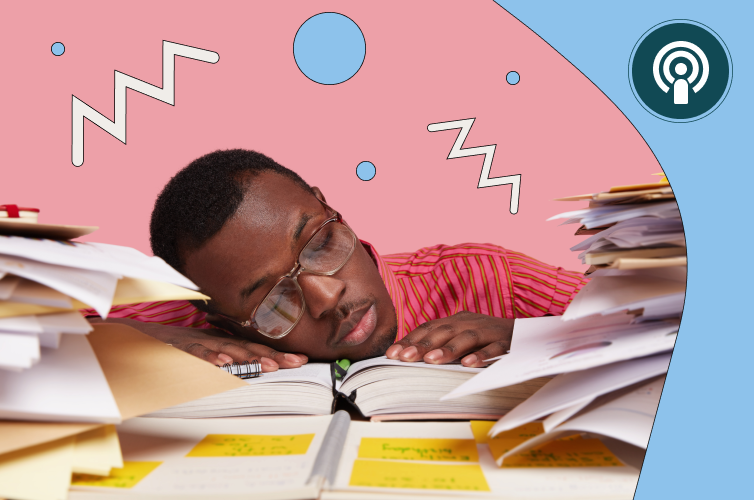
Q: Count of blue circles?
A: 4